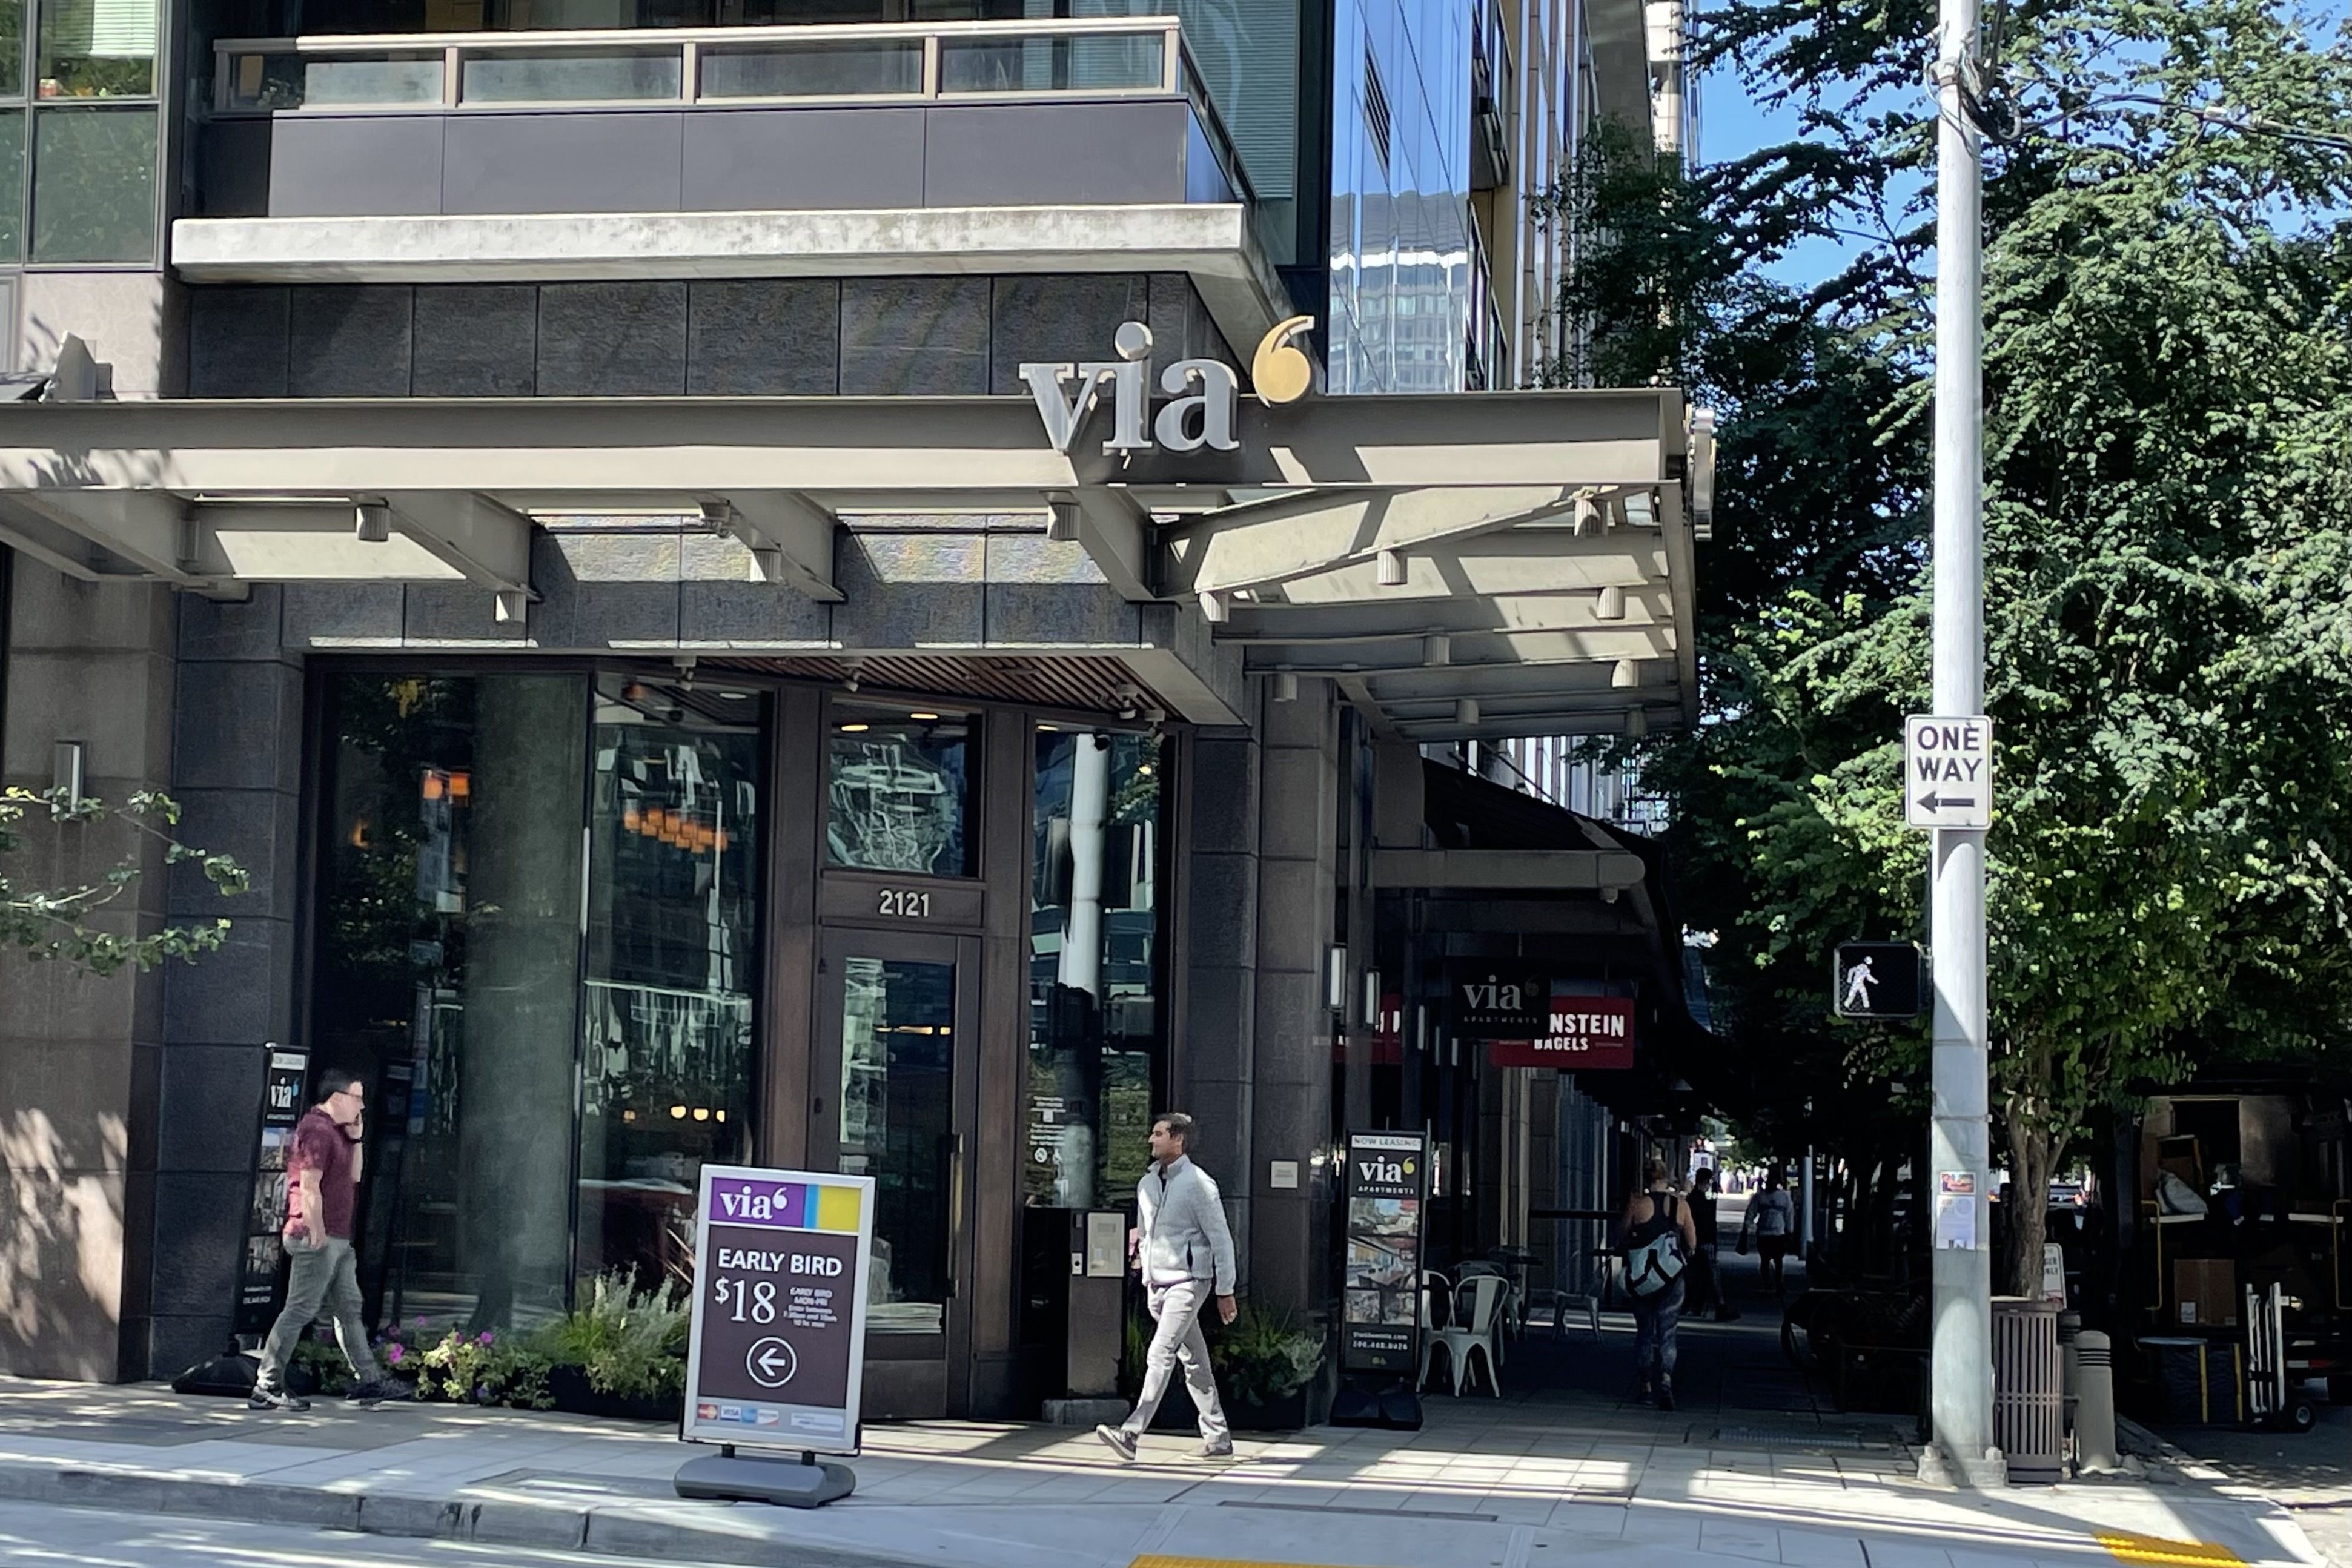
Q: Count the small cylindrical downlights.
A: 13